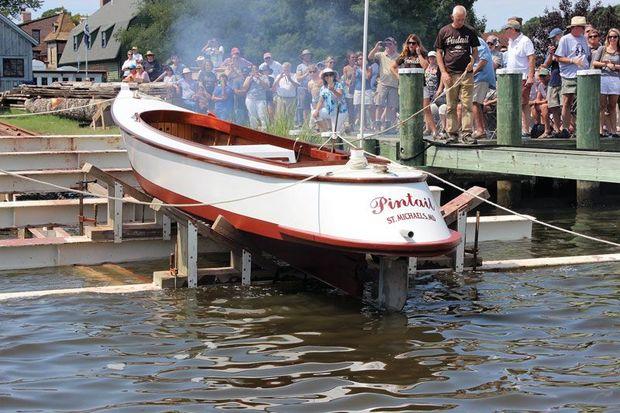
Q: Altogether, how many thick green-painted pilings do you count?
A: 3